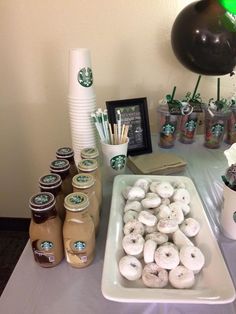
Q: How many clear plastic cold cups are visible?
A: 4